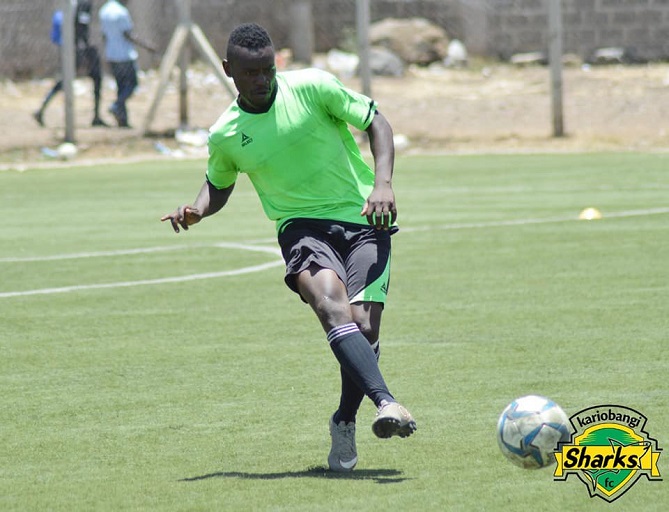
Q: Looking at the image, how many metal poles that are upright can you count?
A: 4